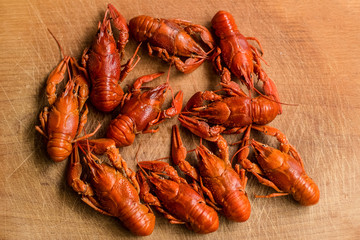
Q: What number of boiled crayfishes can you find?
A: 10